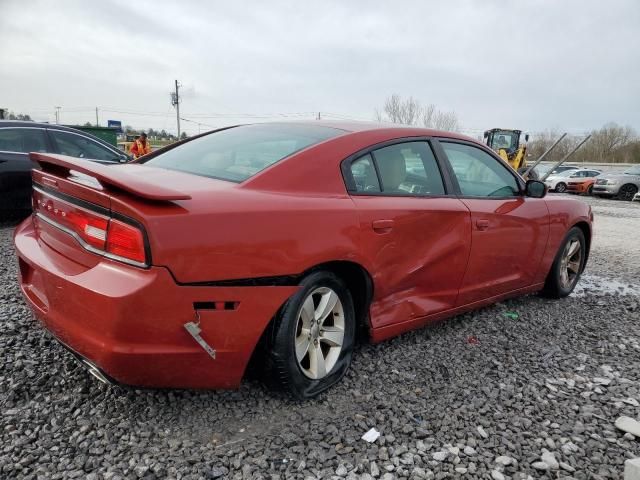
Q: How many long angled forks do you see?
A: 2